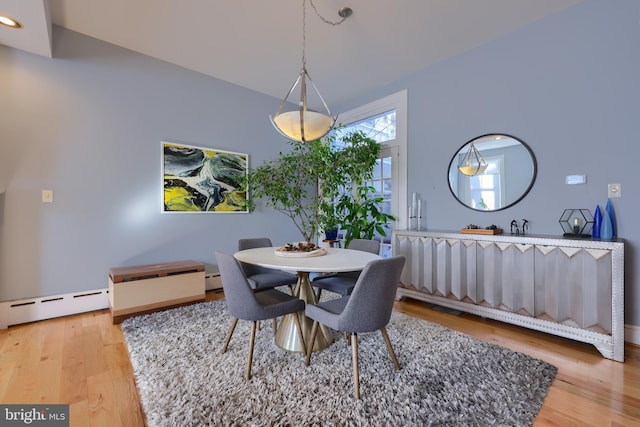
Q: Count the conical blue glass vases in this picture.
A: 3